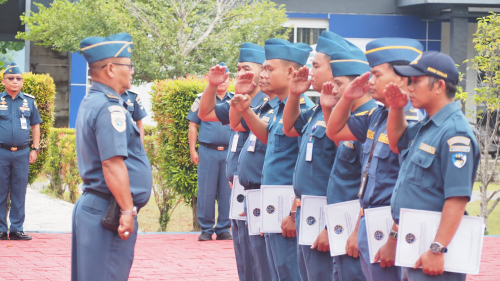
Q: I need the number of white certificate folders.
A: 7